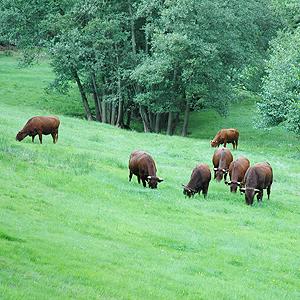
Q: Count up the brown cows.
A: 7